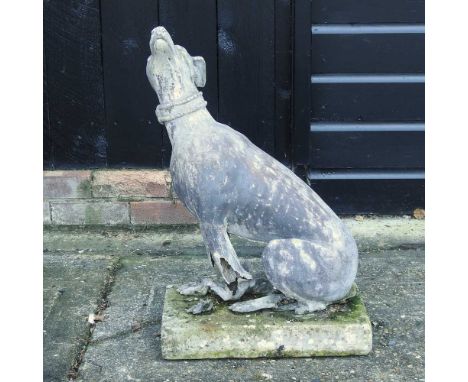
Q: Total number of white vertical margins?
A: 2